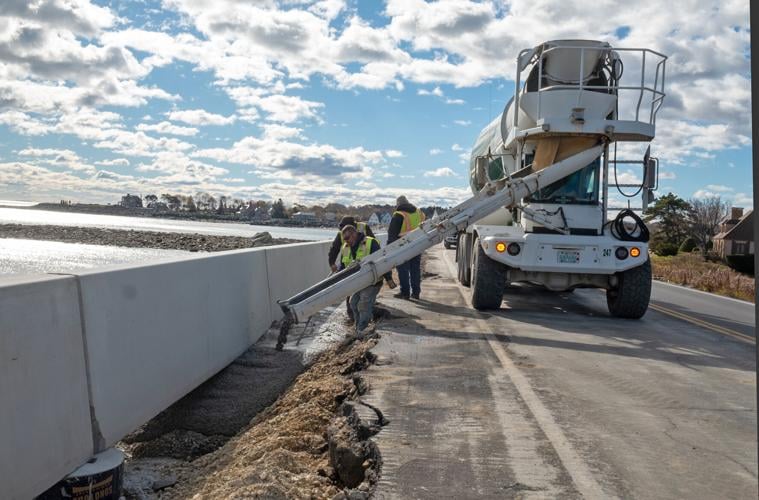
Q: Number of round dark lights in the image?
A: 2